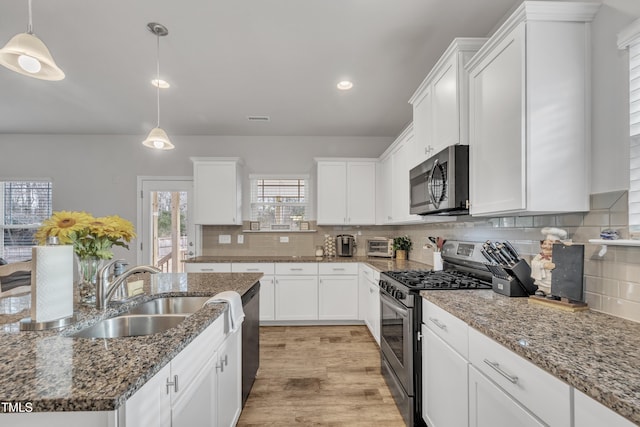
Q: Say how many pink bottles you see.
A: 0